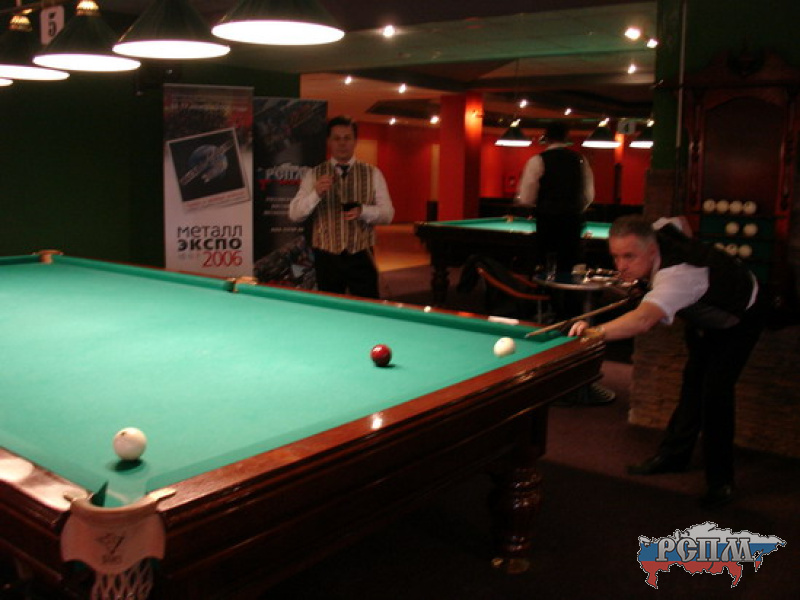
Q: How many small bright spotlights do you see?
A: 10